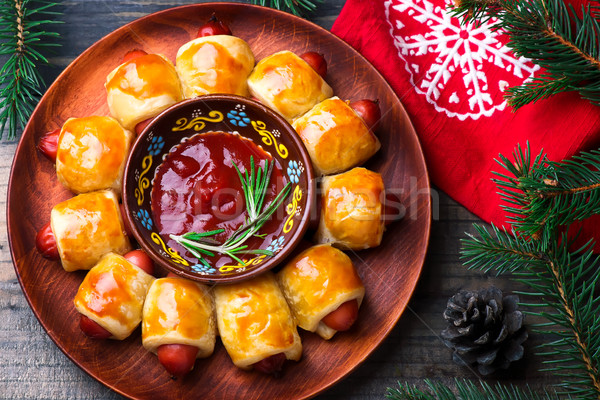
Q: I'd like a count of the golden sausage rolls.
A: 11